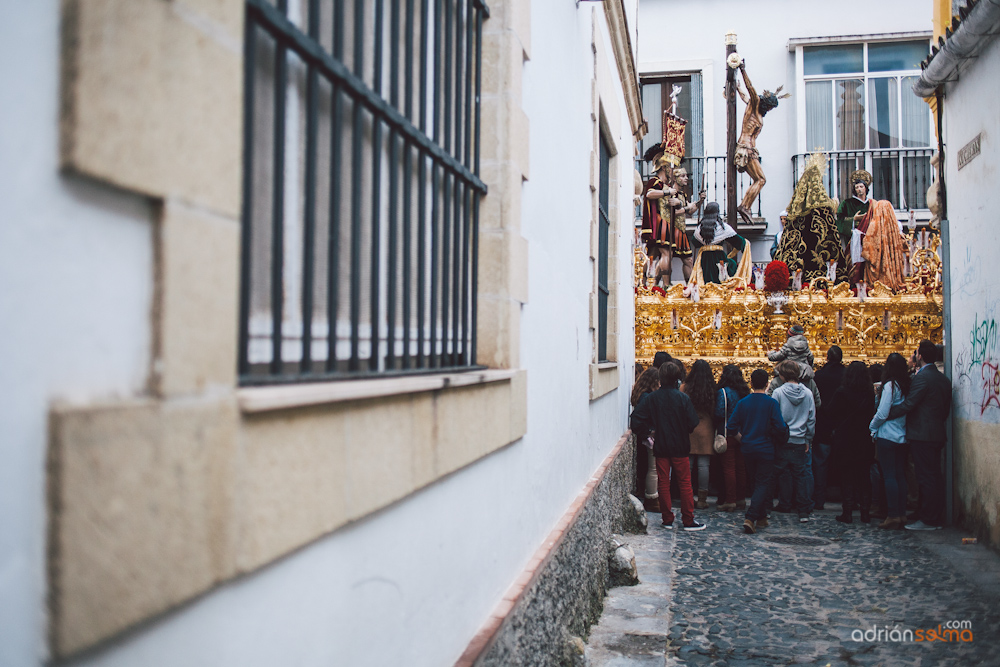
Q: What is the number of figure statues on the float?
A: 8